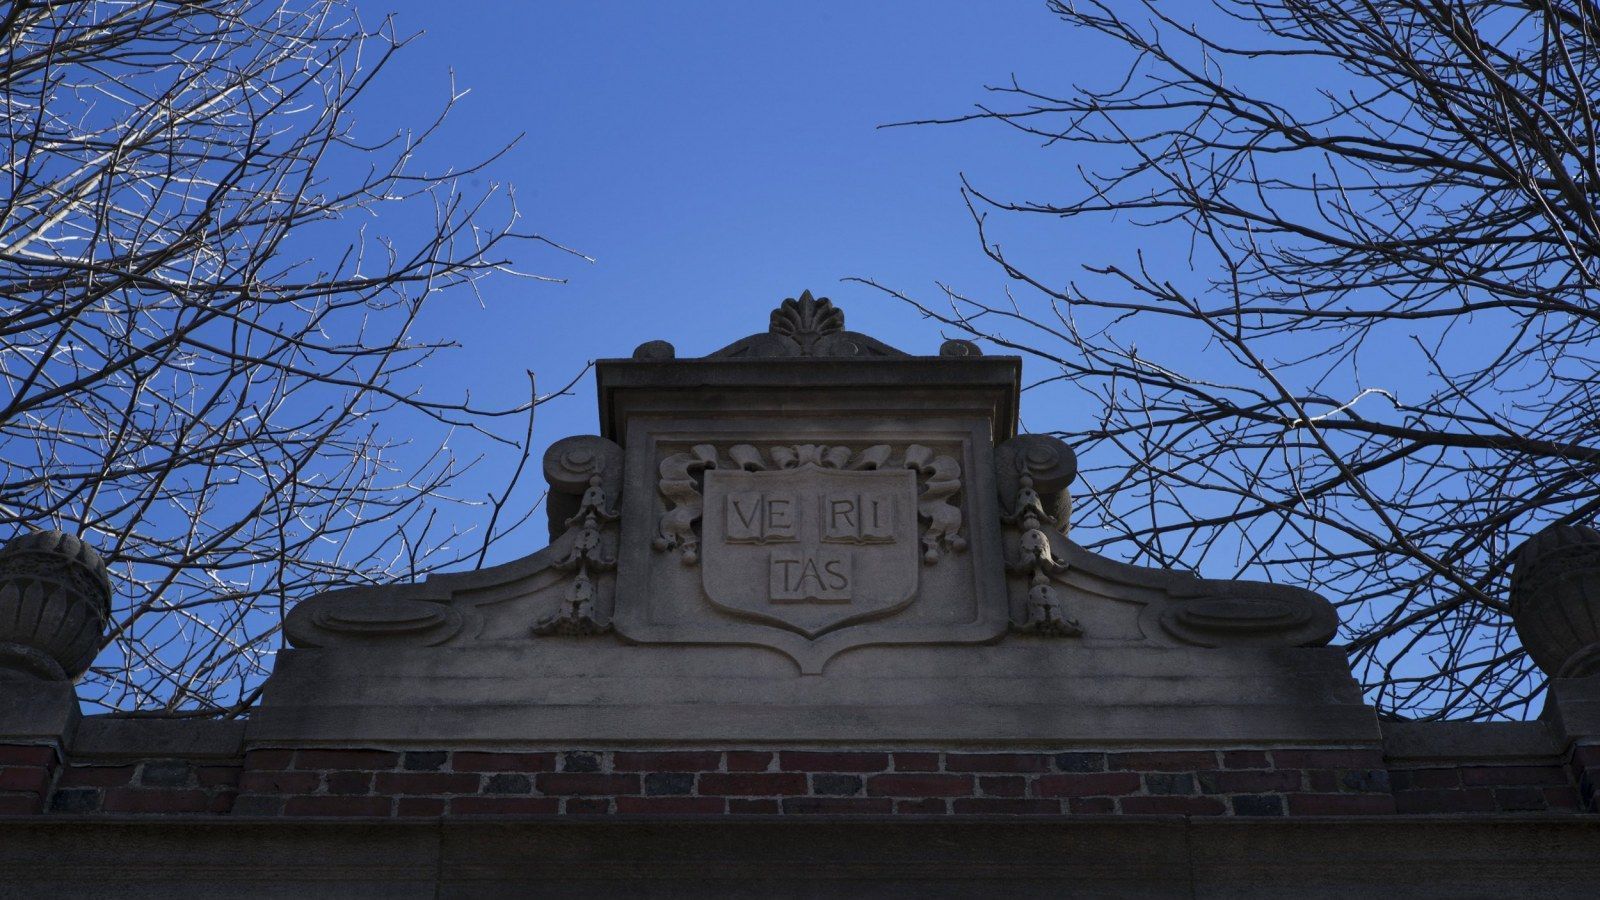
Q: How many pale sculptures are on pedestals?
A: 2